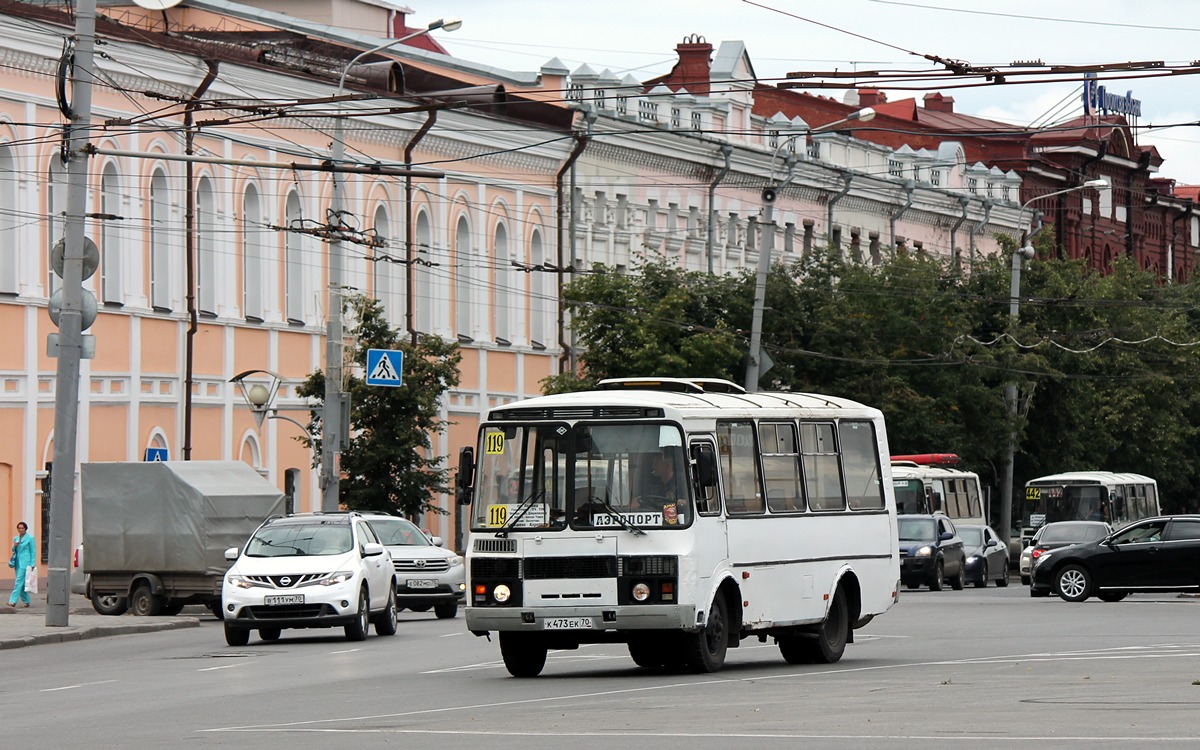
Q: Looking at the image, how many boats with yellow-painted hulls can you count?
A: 0